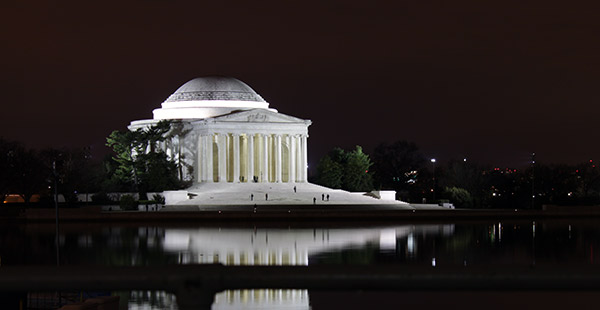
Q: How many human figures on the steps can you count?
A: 6